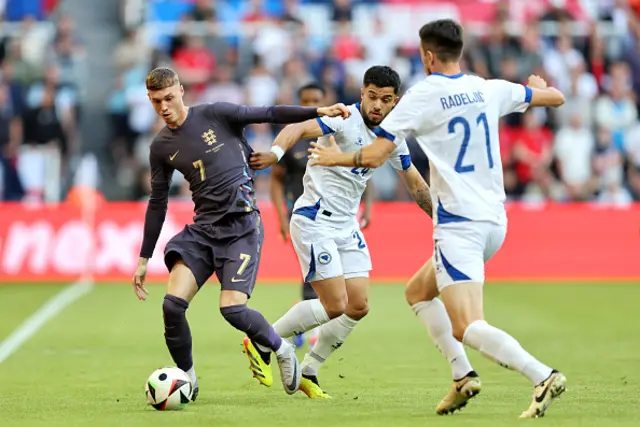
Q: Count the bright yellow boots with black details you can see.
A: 2